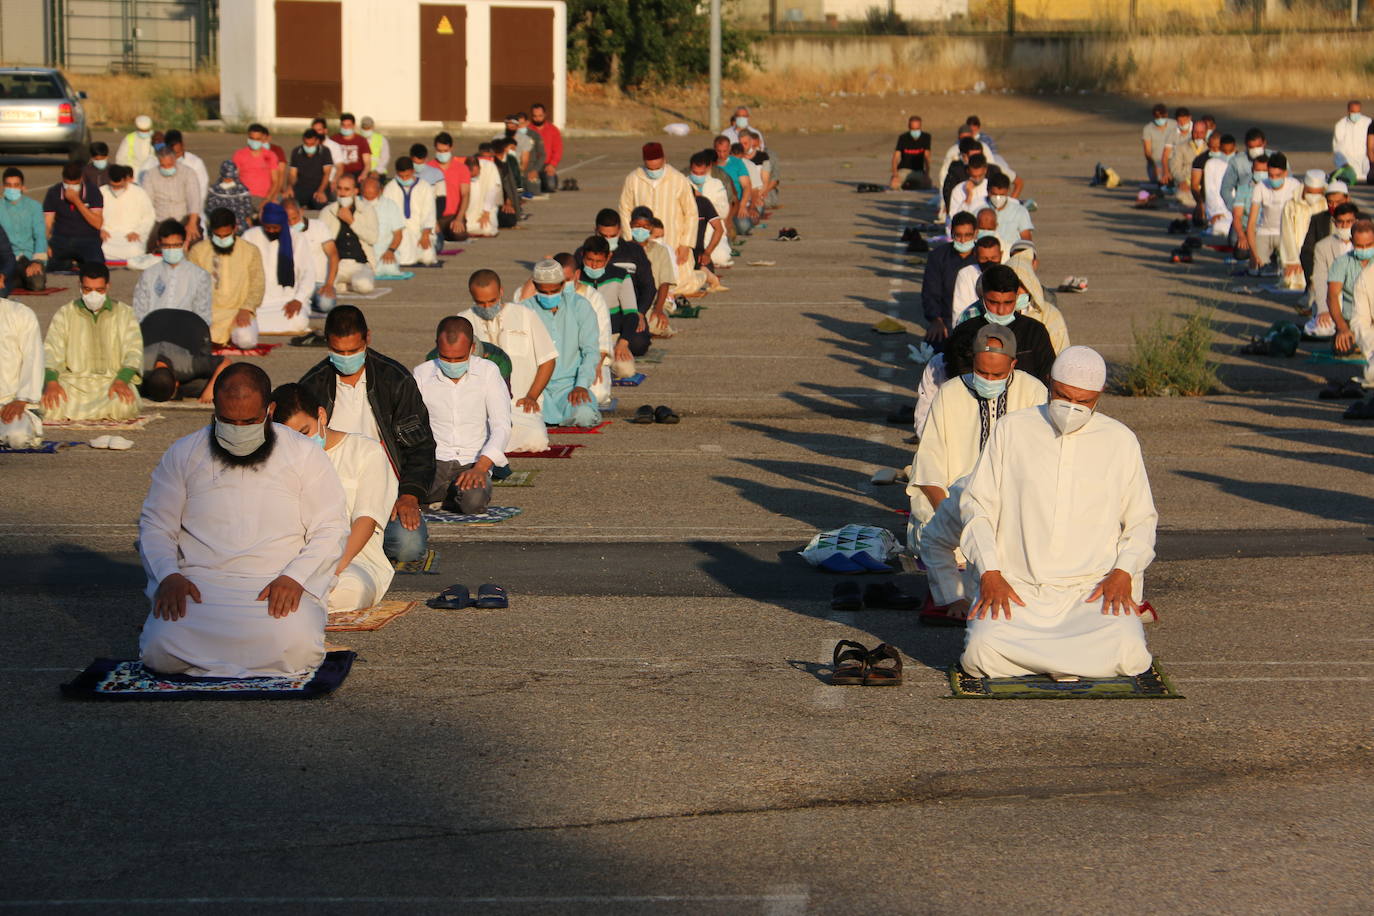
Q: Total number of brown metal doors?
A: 3